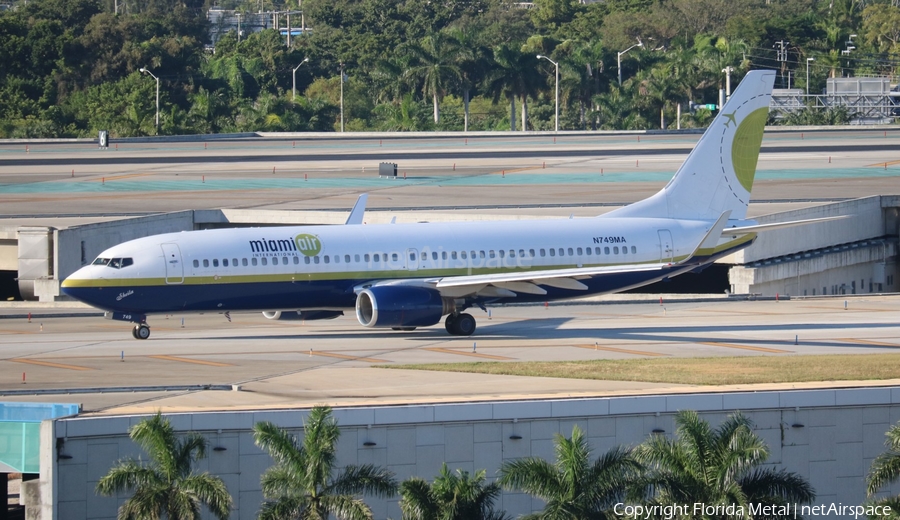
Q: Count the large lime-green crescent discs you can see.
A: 1